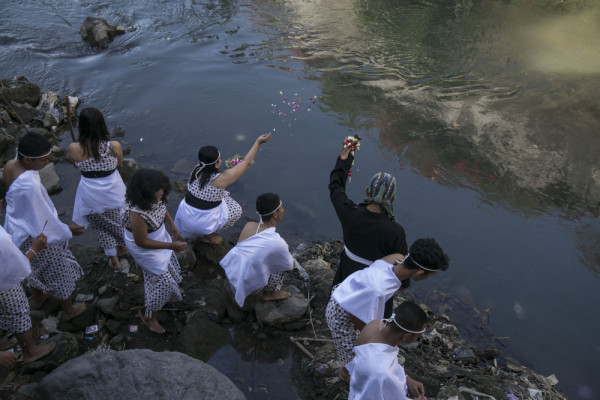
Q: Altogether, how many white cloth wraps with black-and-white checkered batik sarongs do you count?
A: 8